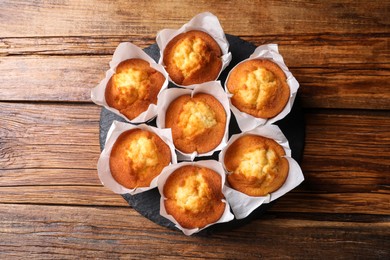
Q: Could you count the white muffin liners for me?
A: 7